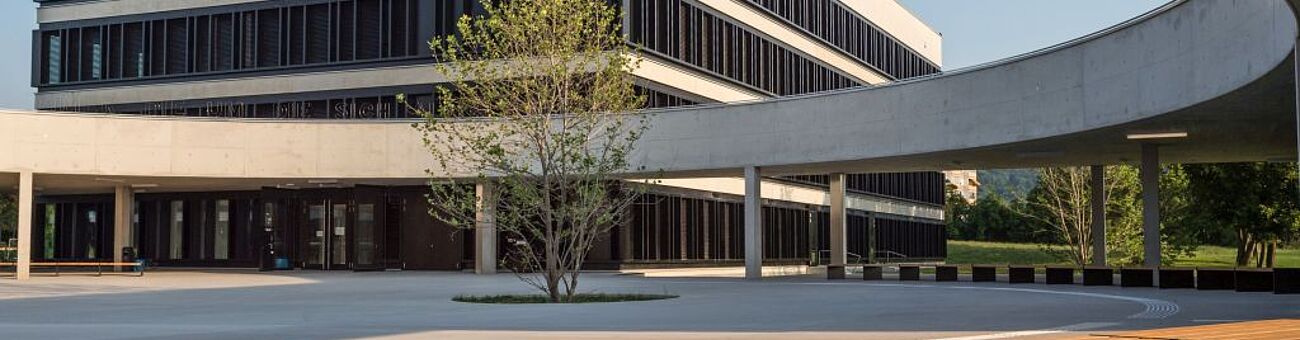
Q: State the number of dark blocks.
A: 13